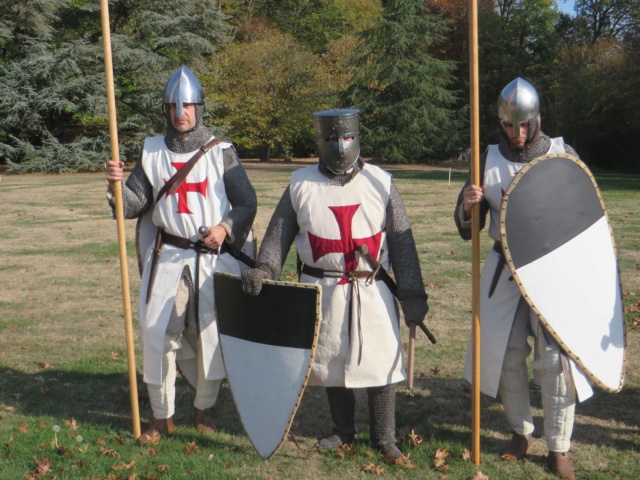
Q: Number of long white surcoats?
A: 3